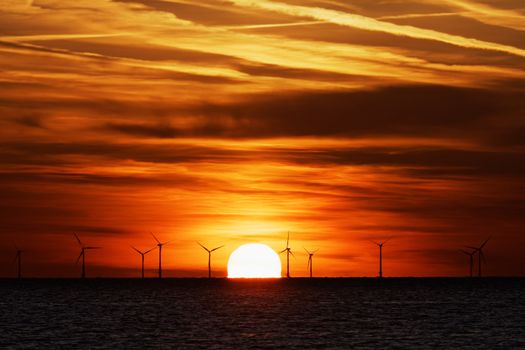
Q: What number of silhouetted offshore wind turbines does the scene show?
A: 10